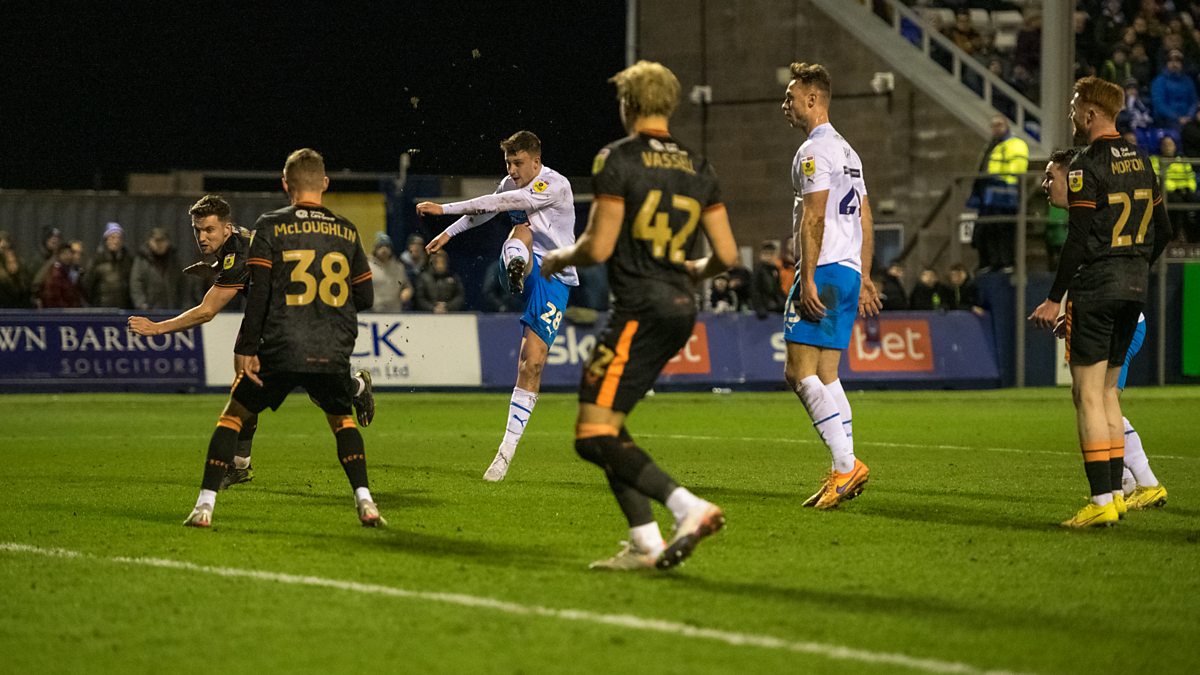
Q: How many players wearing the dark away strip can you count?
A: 4